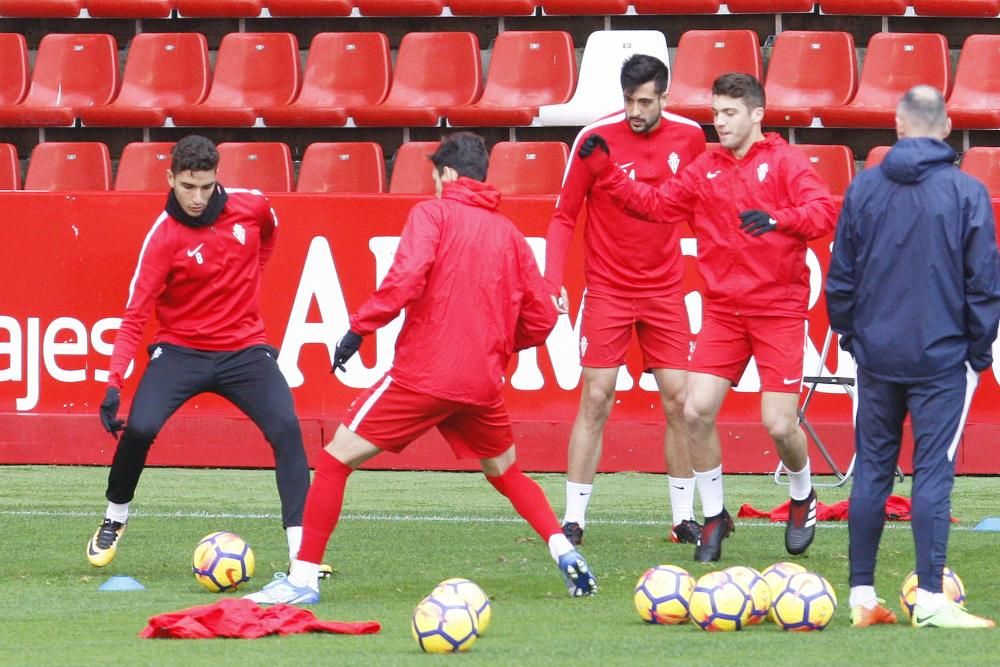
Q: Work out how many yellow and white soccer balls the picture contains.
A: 9